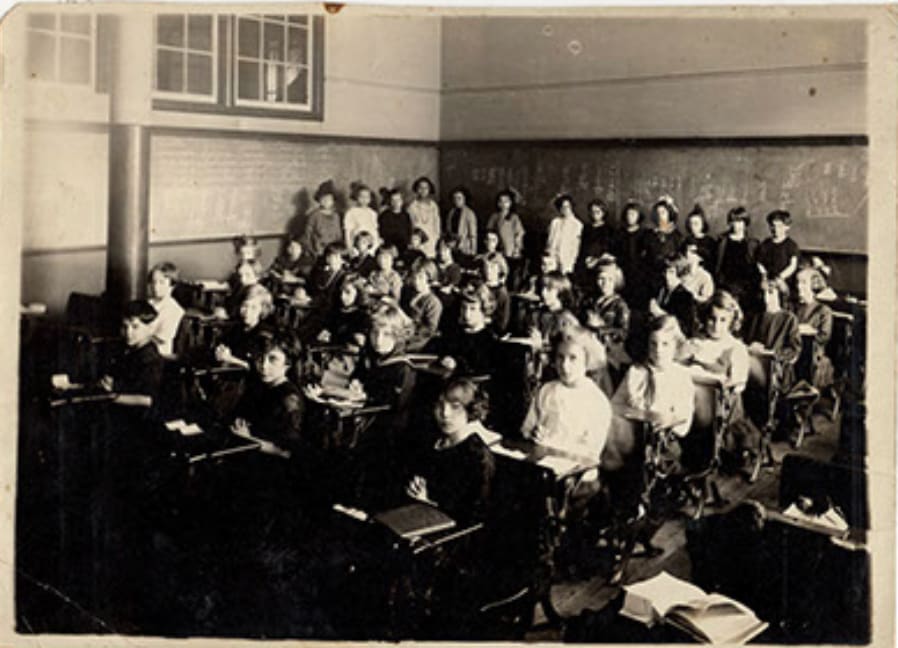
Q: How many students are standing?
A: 13